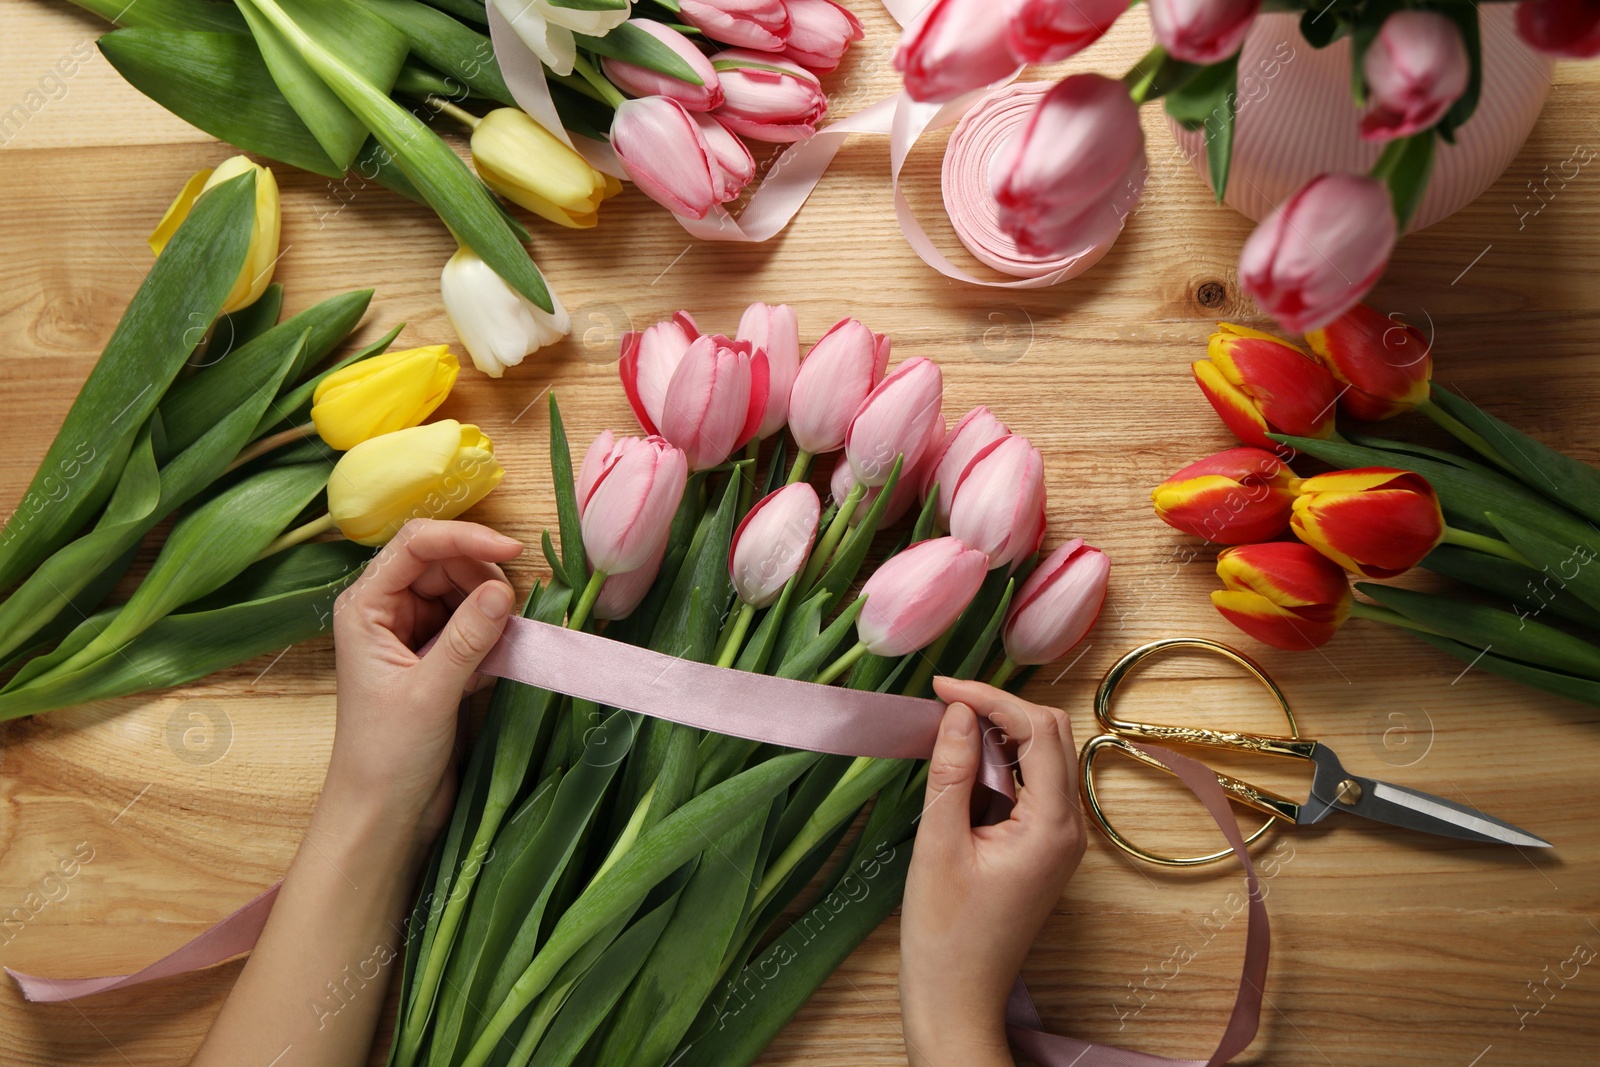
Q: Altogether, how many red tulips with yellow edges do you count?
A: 5